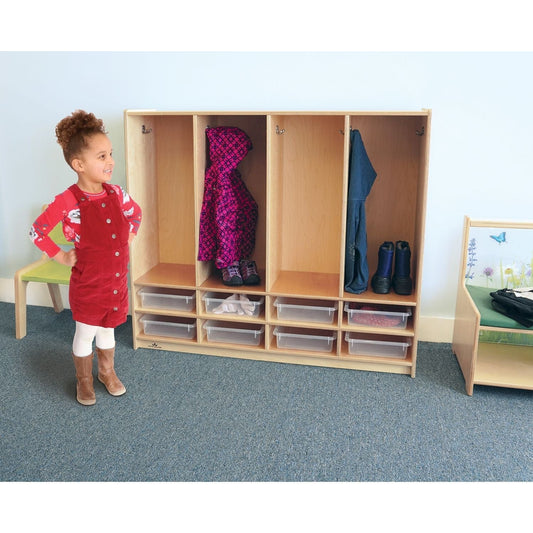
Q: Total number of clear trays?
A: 8